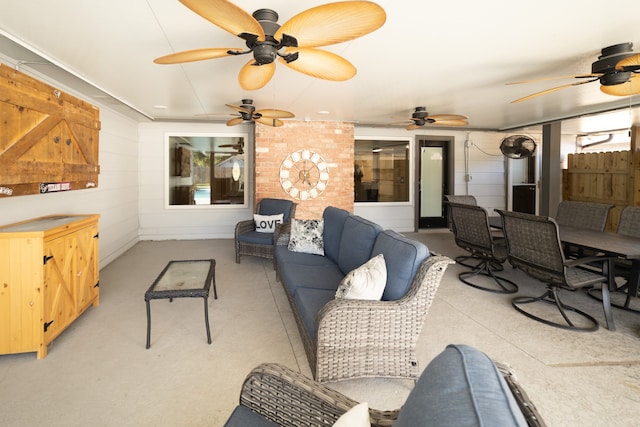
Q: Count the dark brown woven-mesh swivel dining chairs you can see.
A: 5